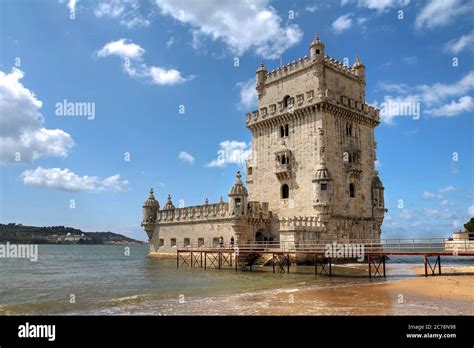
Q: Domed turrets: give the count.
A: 8